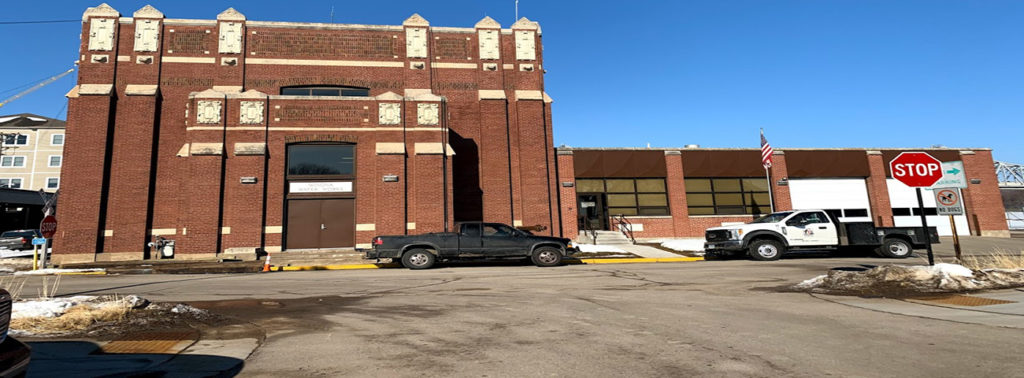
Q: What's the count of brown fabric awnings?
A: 4